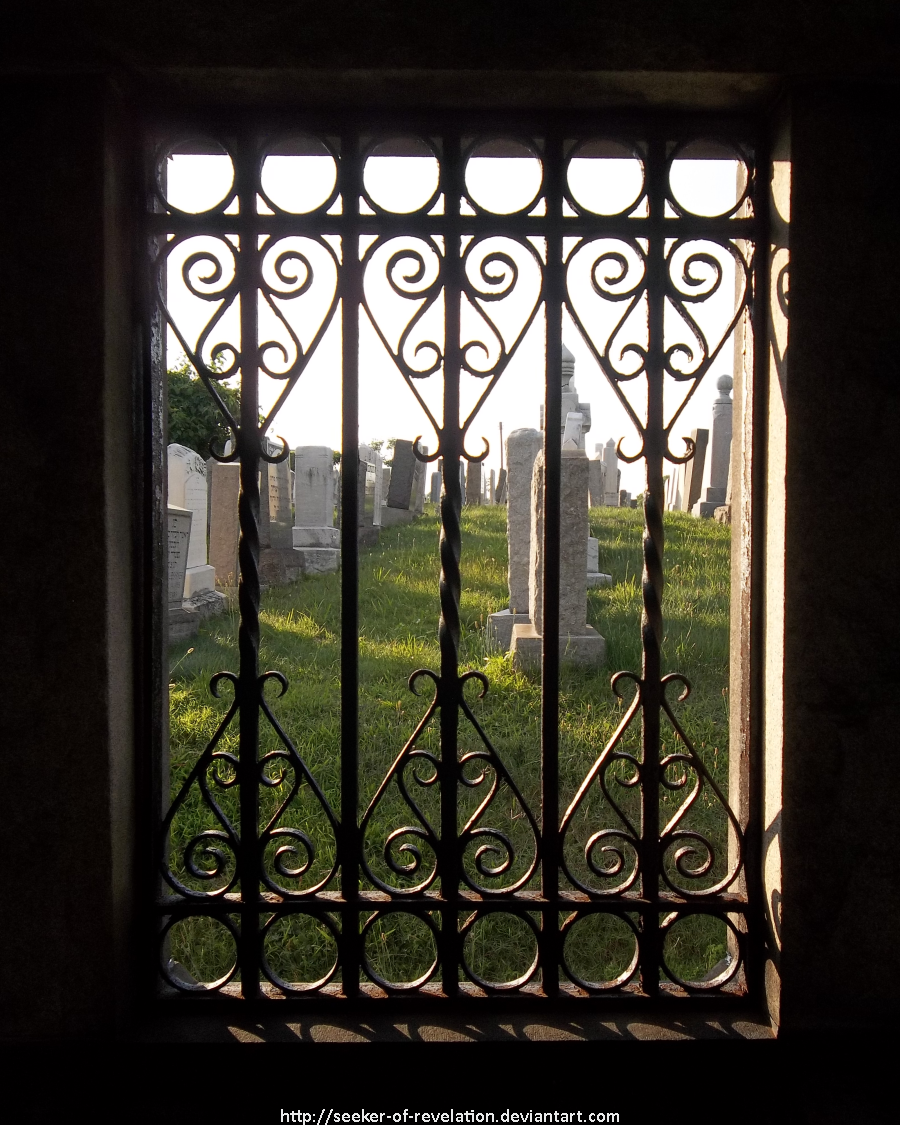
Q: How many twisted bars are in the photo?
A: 3